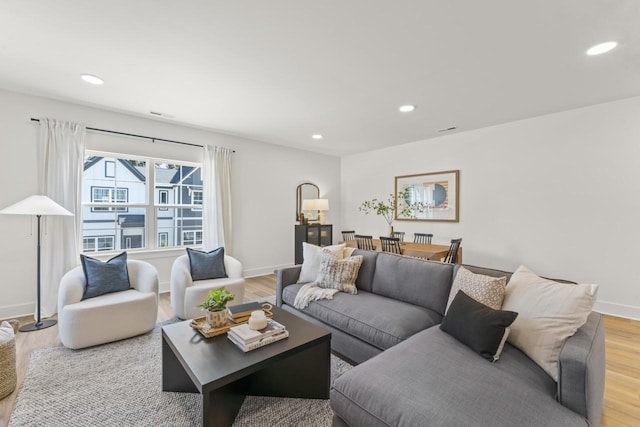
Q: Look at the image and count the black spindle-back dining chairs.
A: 6